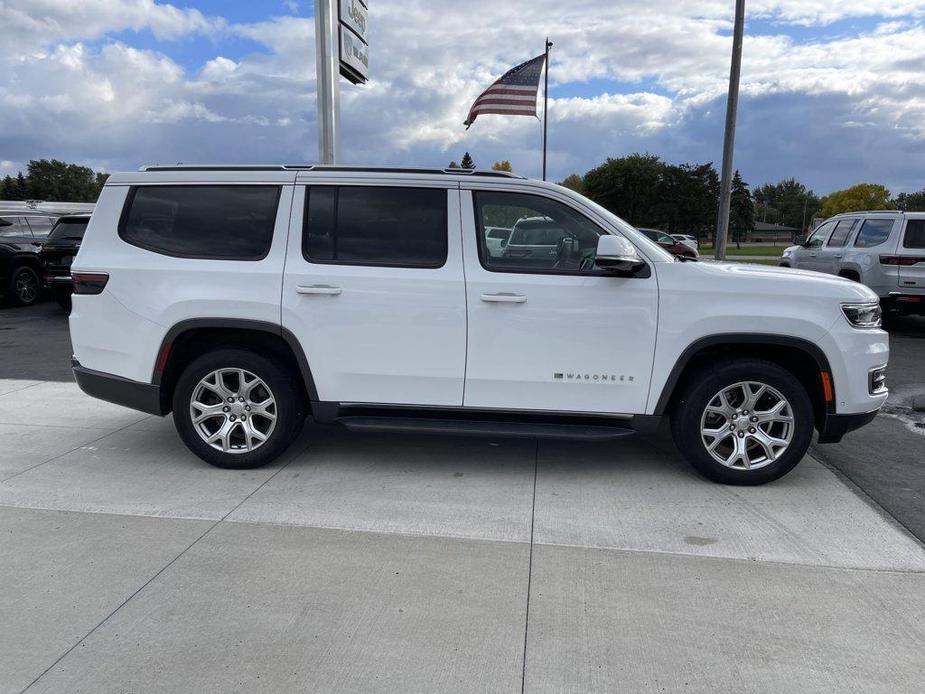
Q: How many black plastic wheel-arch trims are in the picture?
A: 2